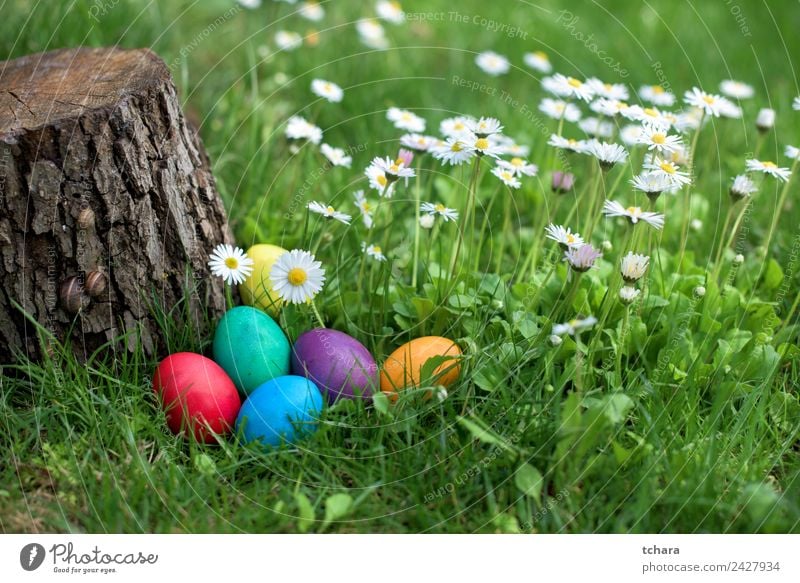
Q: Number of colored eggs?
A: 6